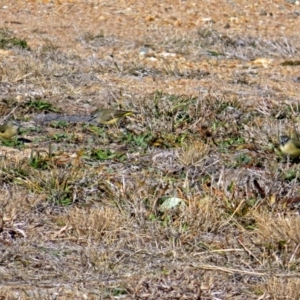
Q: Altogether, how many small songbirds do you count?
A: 3